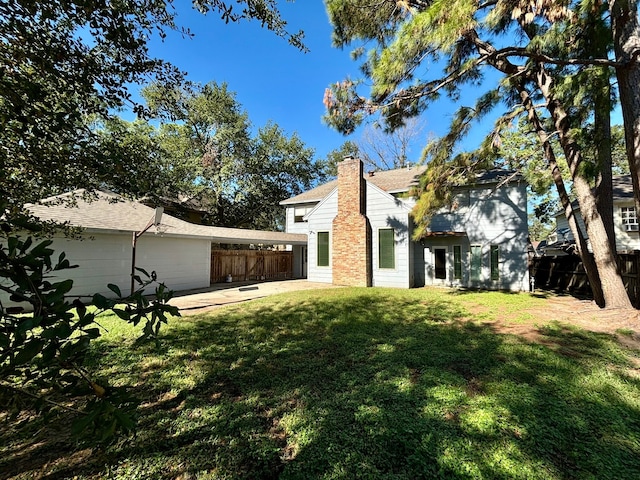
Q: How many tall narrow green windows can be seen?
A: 5